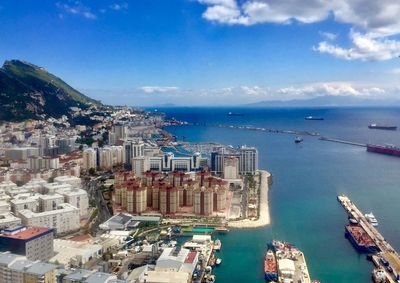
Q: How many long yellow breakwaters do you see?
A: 1